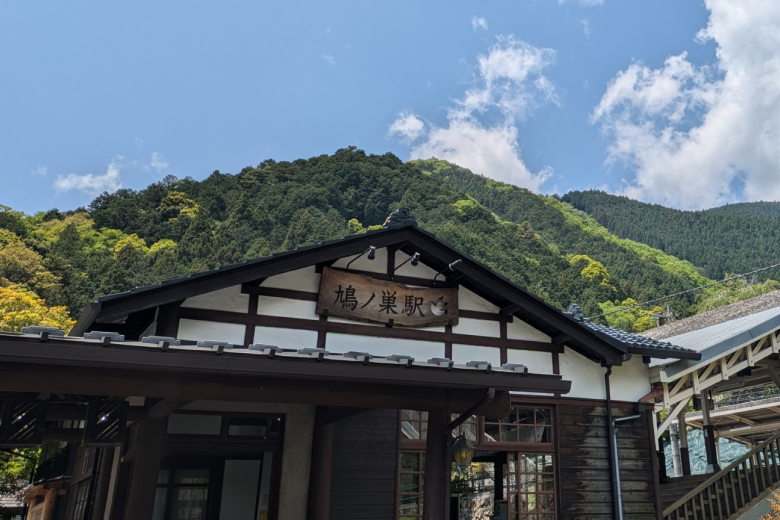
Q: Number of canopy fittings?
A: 11